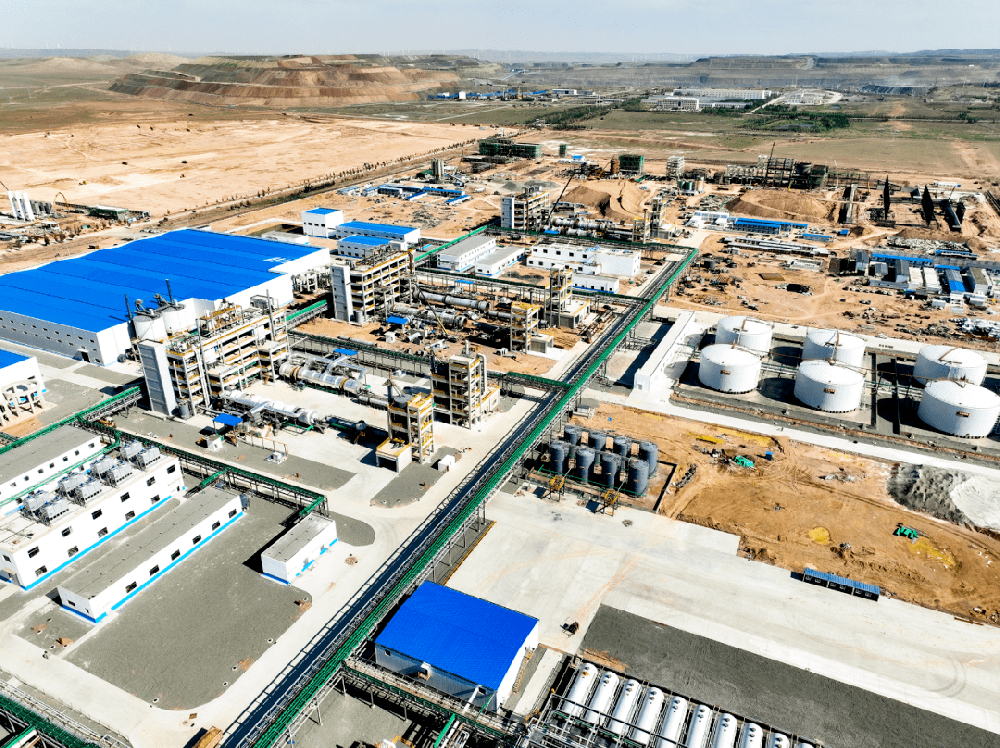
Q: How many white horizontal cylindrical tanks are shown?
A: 10